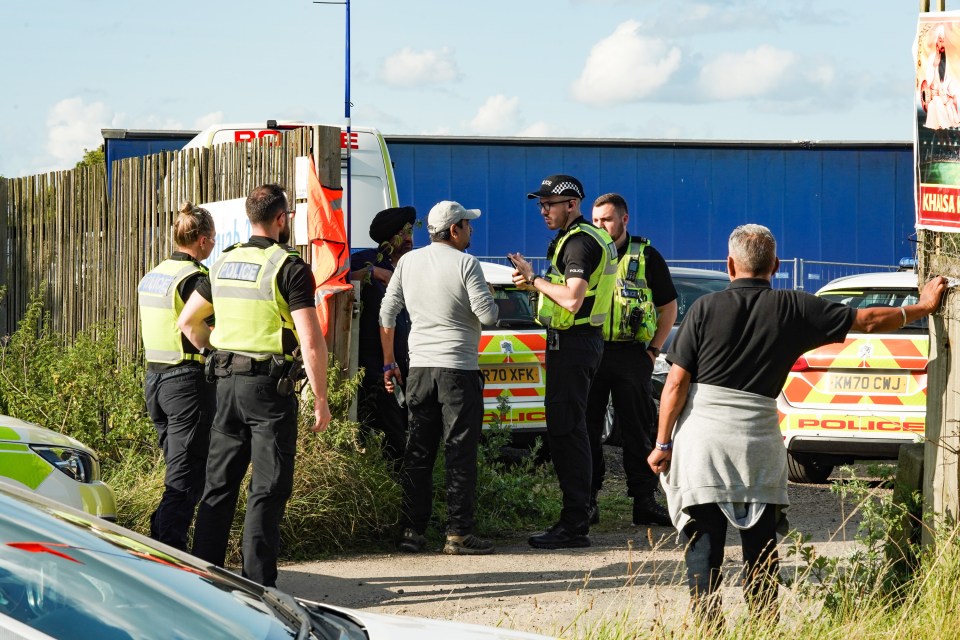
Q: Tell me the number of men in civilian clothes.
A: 3